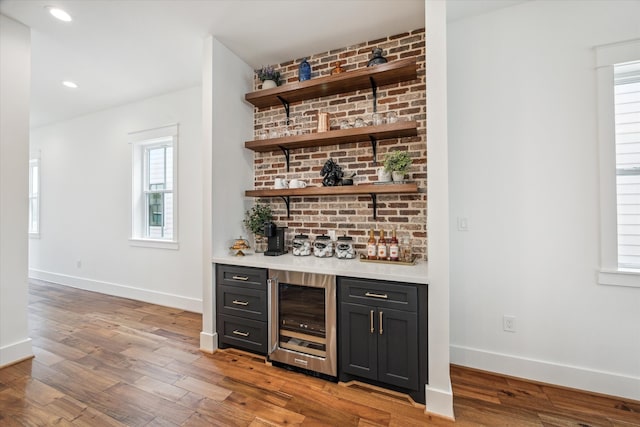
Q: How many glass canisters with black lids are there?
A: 3